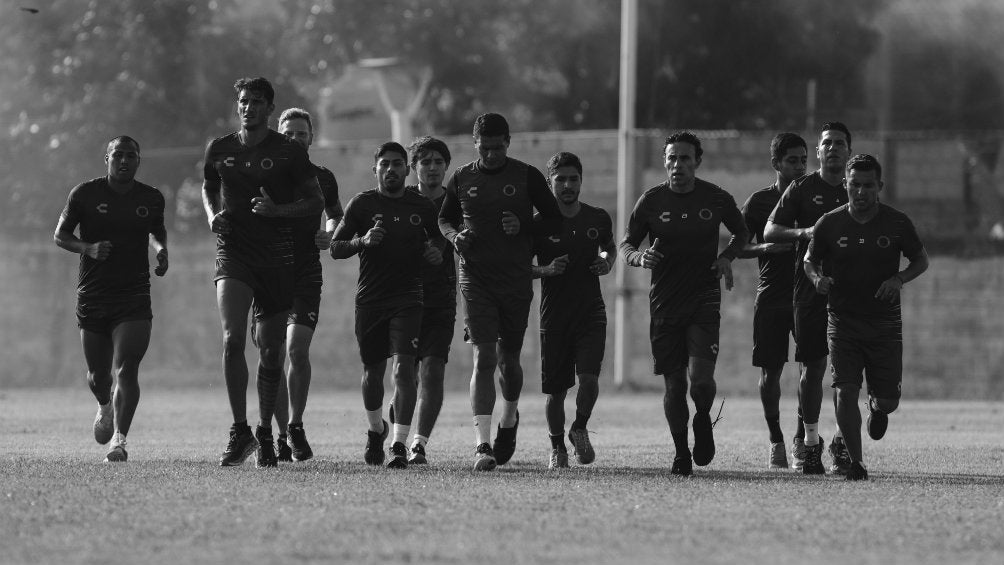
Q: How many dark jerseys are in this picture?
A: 11